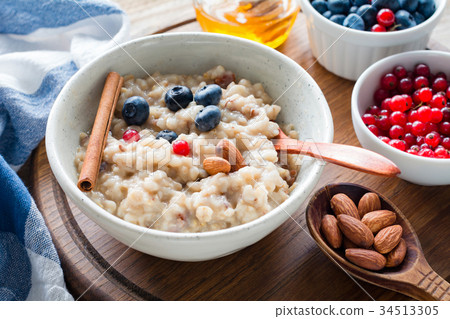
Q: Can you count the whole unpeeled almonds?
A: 10